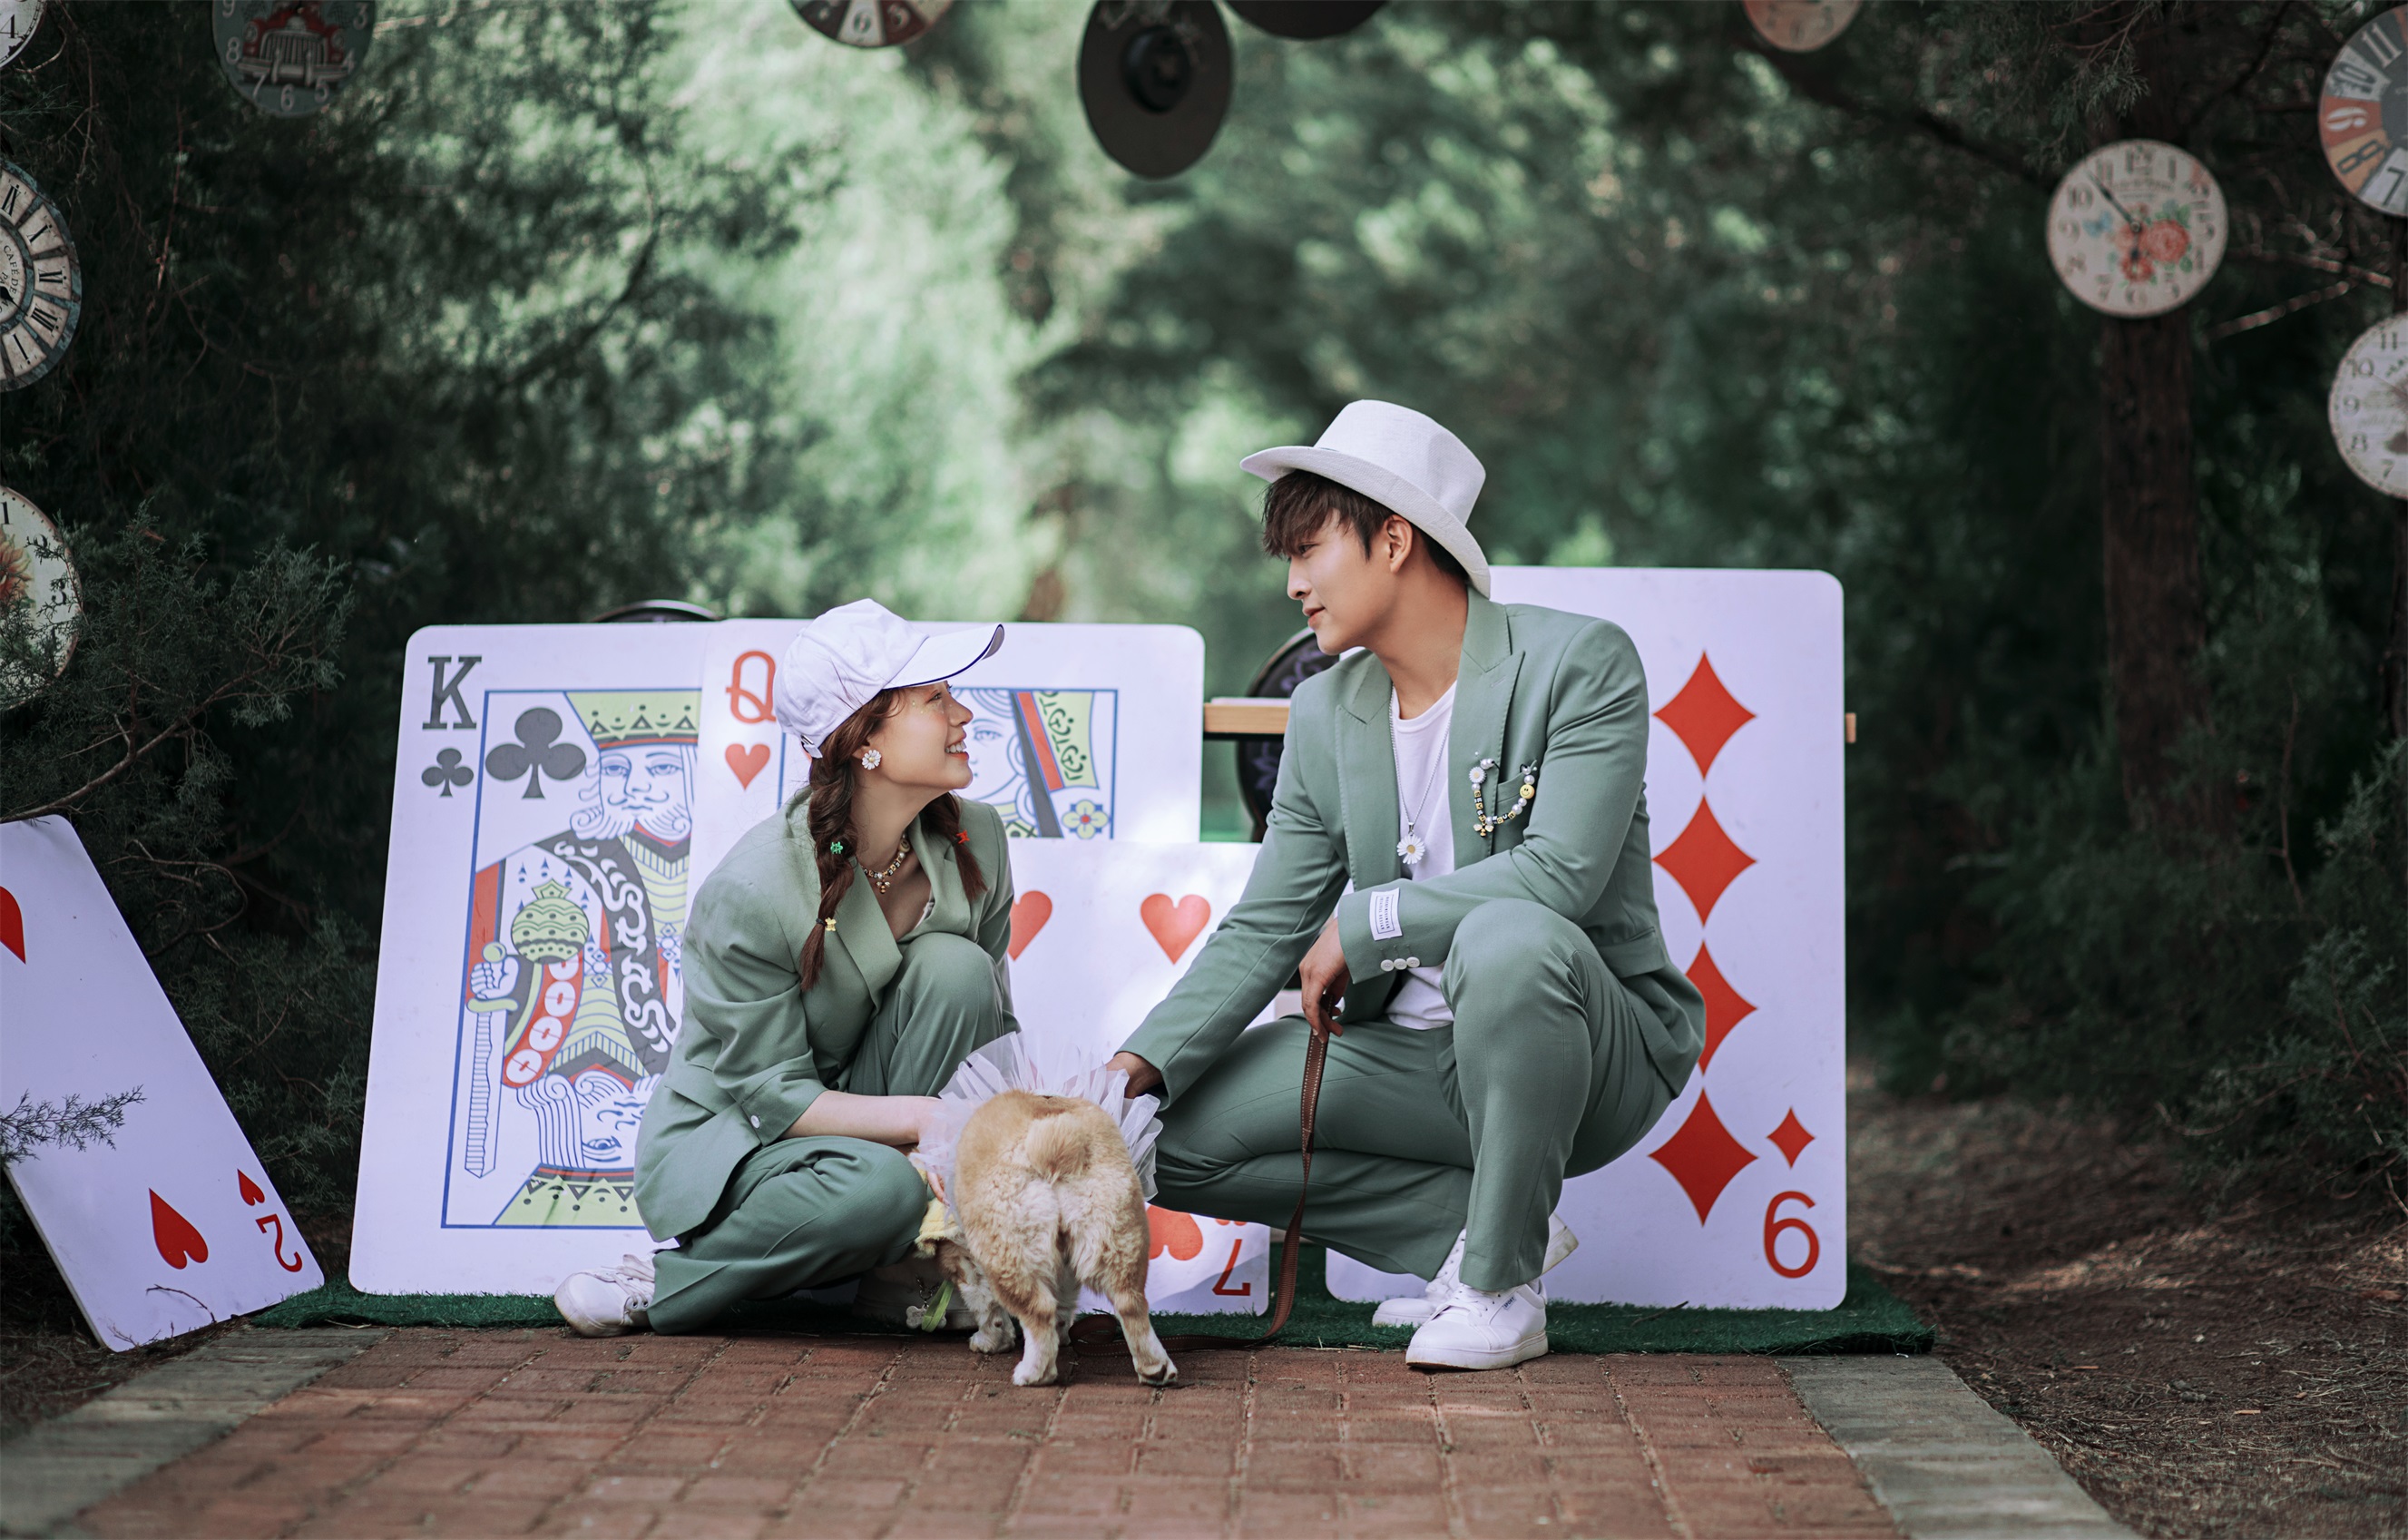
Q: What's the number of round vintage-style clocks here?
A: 9